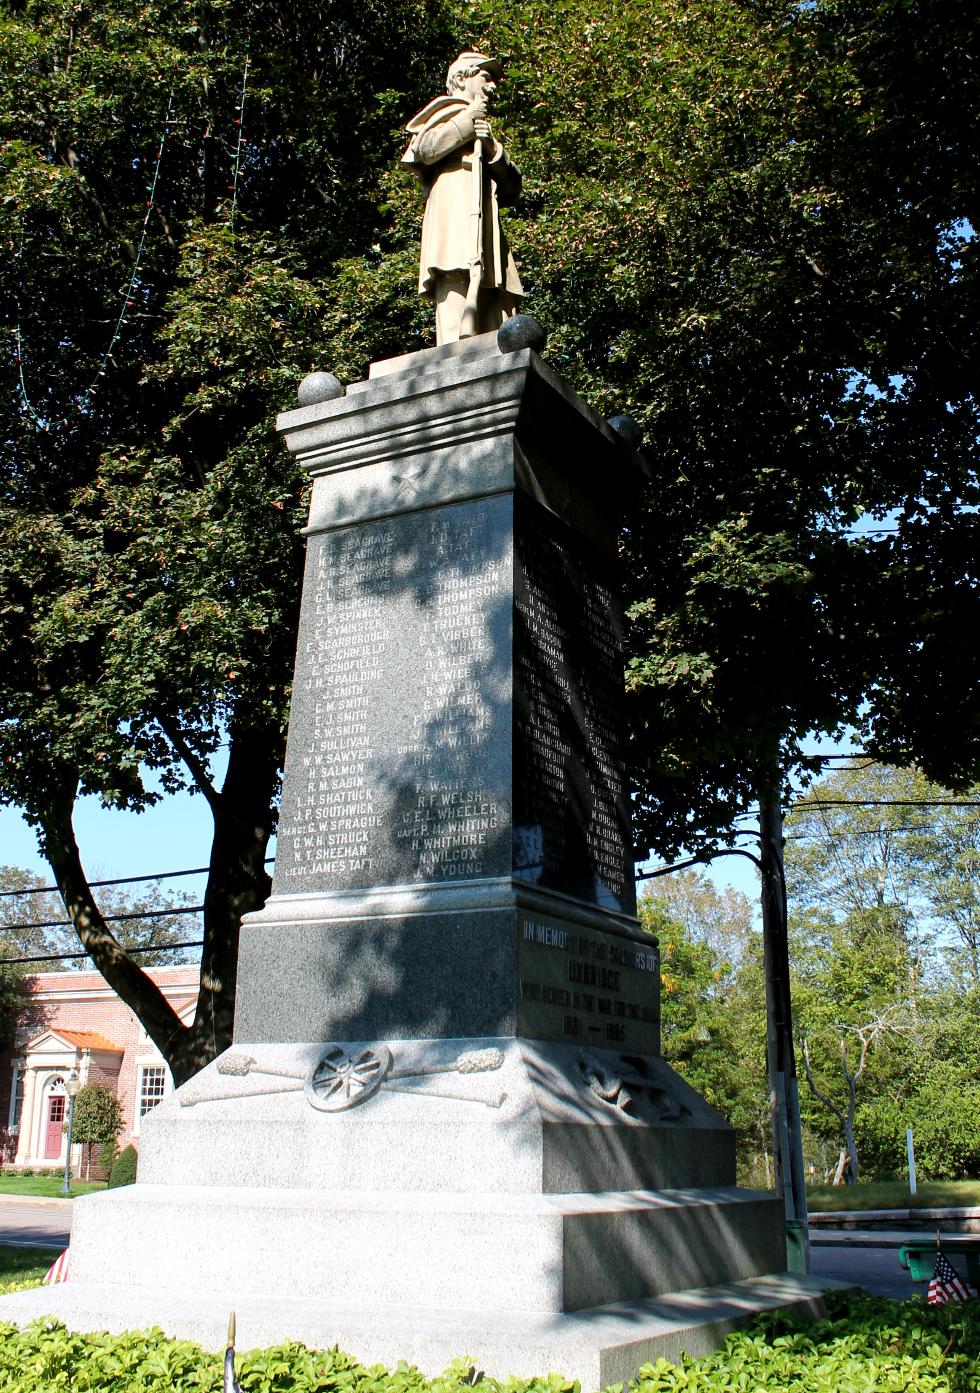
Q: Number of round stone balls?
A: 3